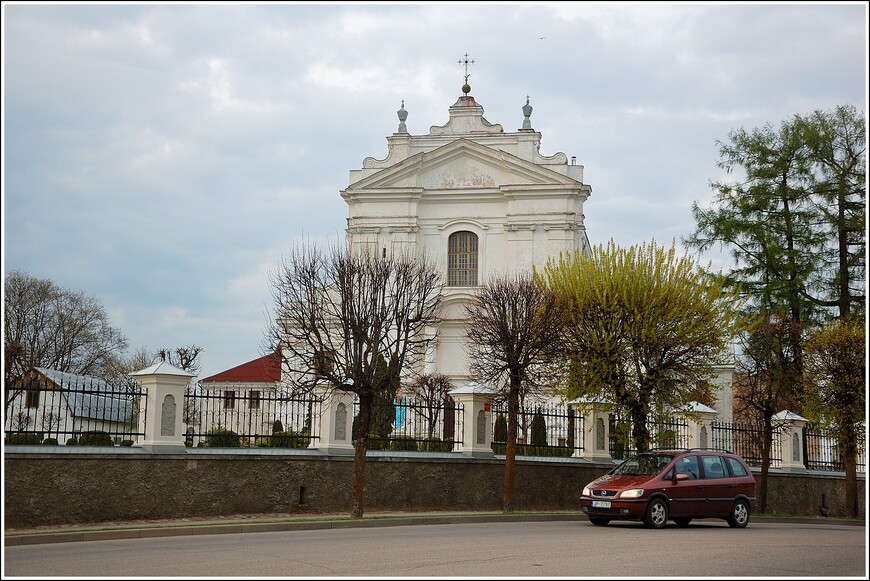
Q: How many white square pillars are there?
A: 6